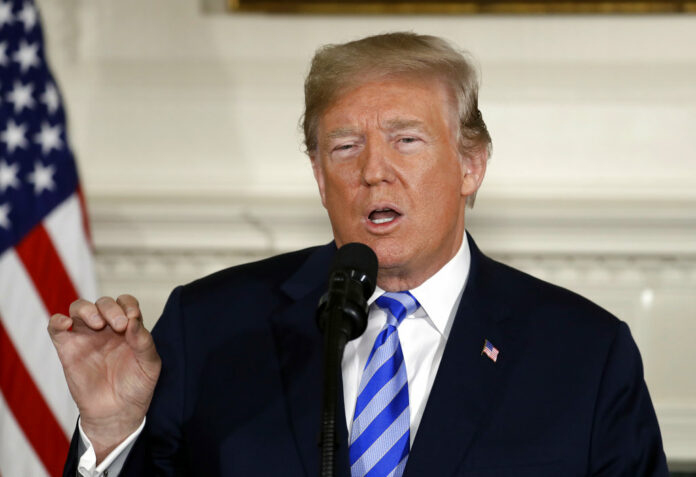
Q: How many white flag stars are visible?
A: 11